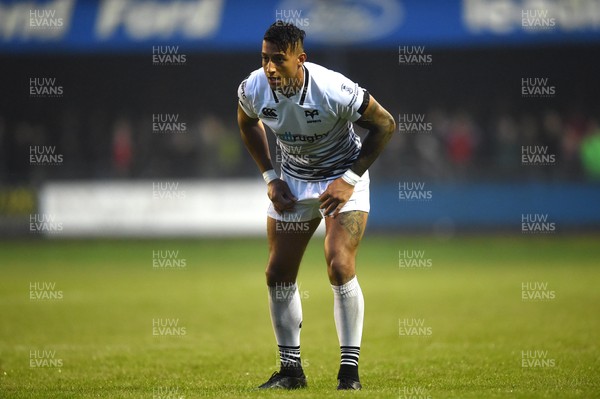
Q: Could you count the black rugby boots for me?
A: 2